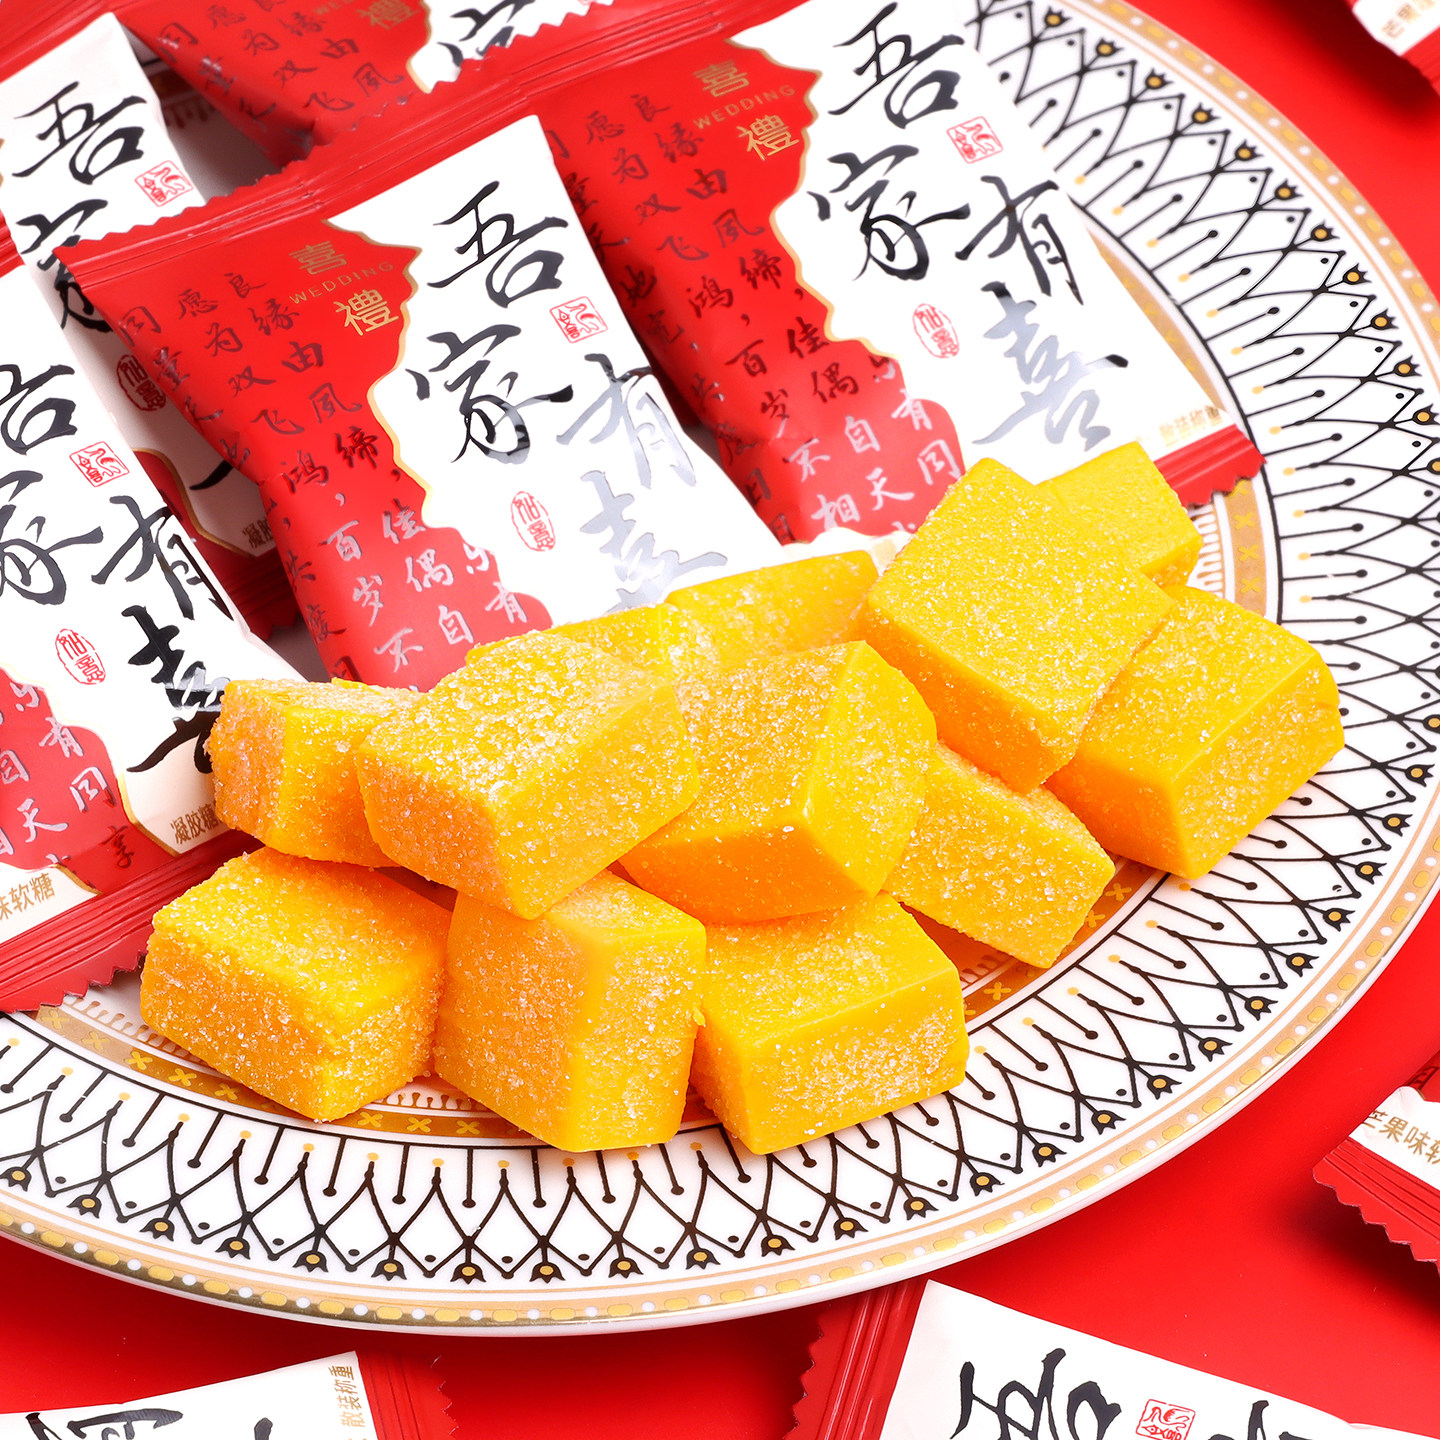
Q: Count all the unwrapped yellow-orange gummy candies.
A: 12